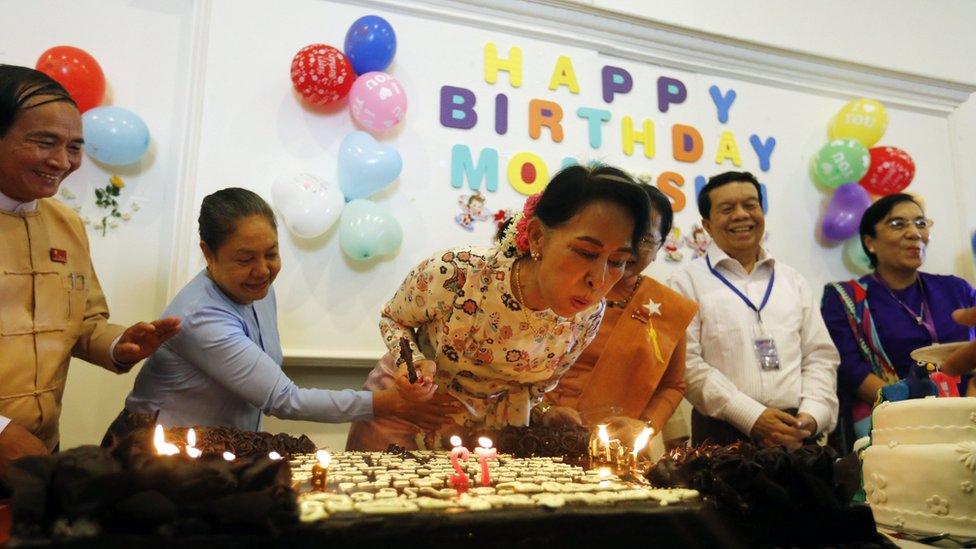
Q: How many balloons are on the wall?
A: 13